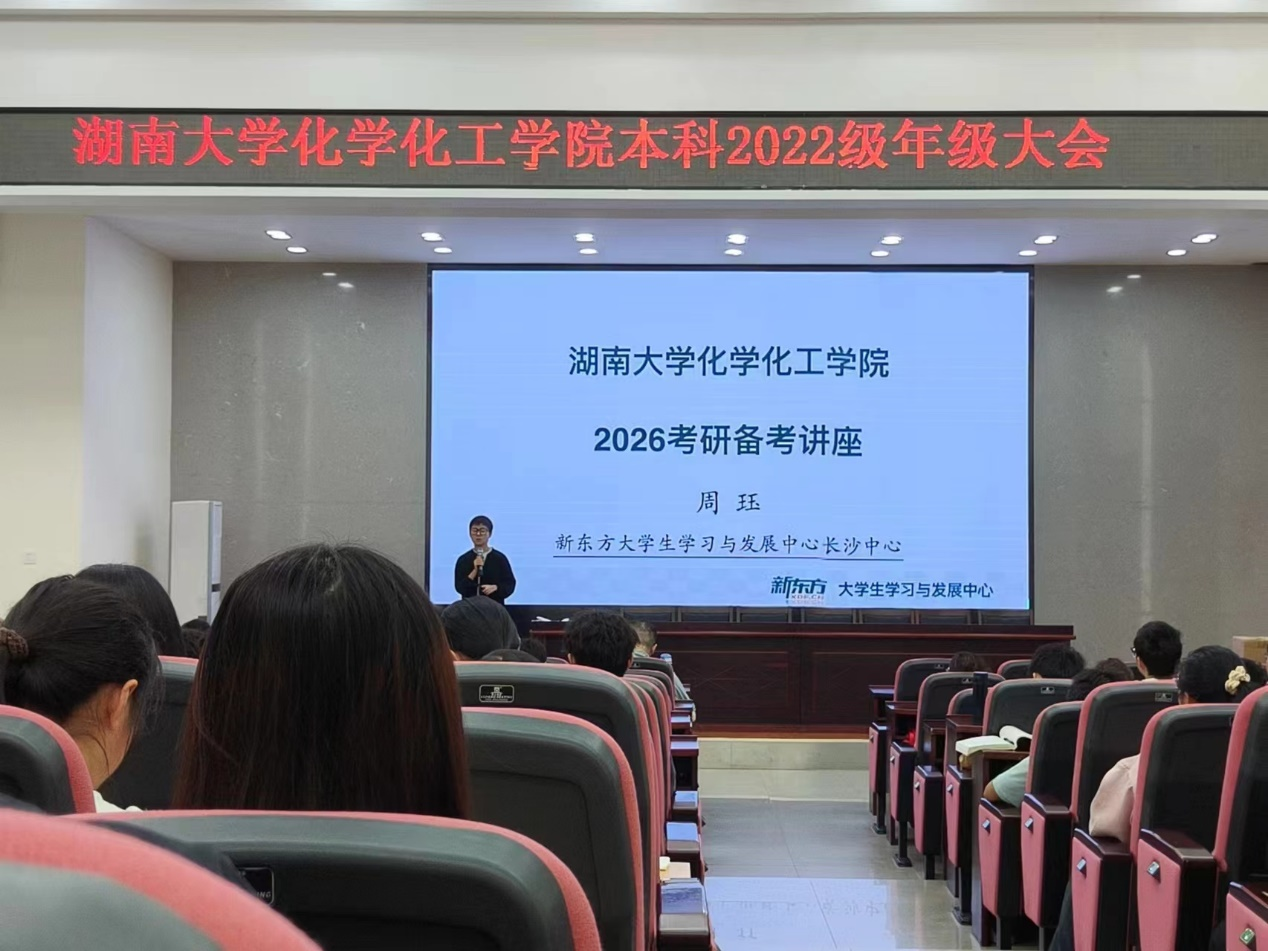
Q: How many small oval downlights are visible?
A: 14